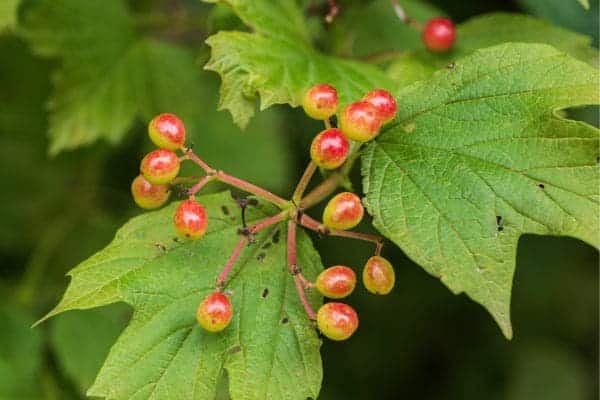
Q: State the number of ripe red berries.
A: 14